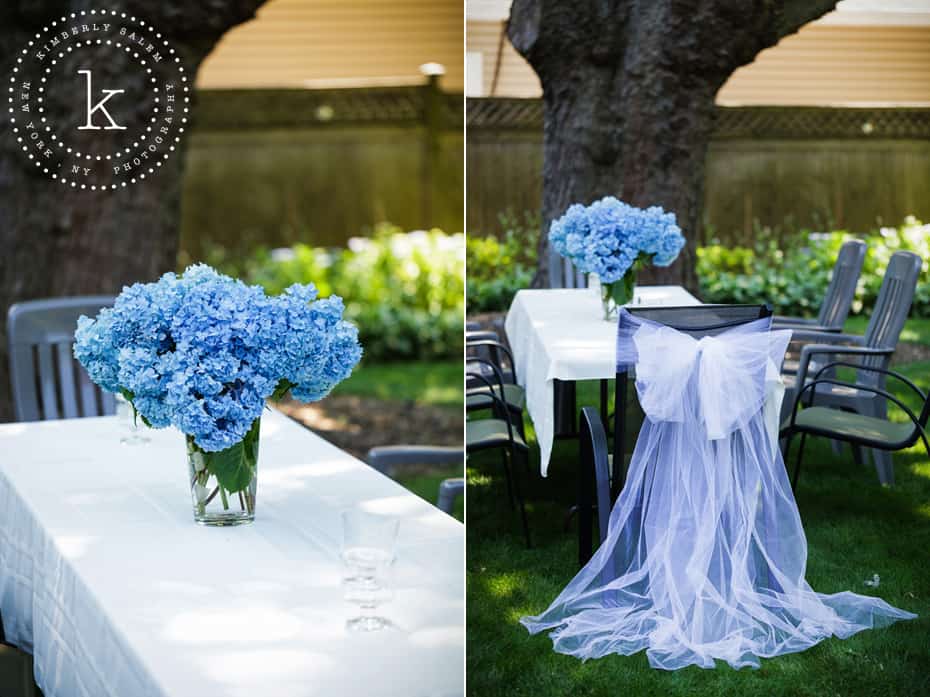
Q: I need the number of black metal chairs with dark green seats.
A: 3